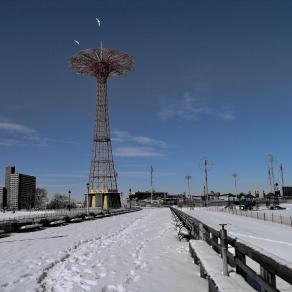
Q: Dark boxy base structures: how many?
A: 1